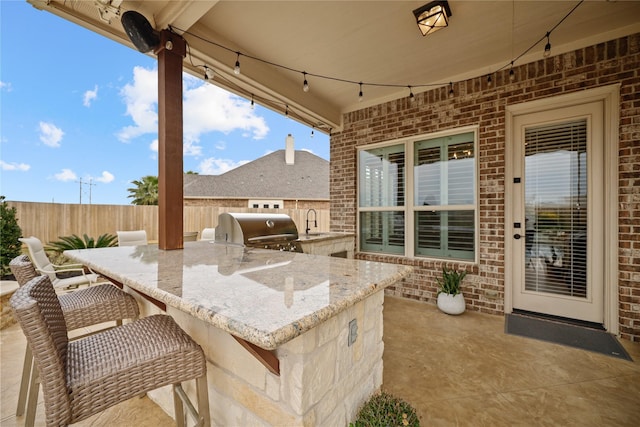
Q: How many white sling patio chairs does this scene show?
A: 3